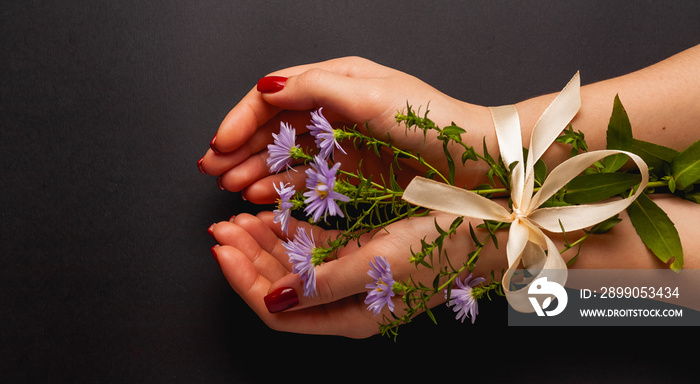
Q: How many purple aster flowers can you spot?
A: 7